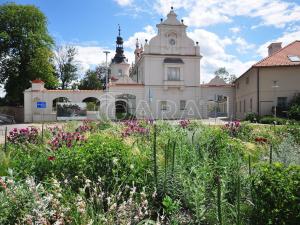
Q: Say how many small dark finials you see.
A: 5